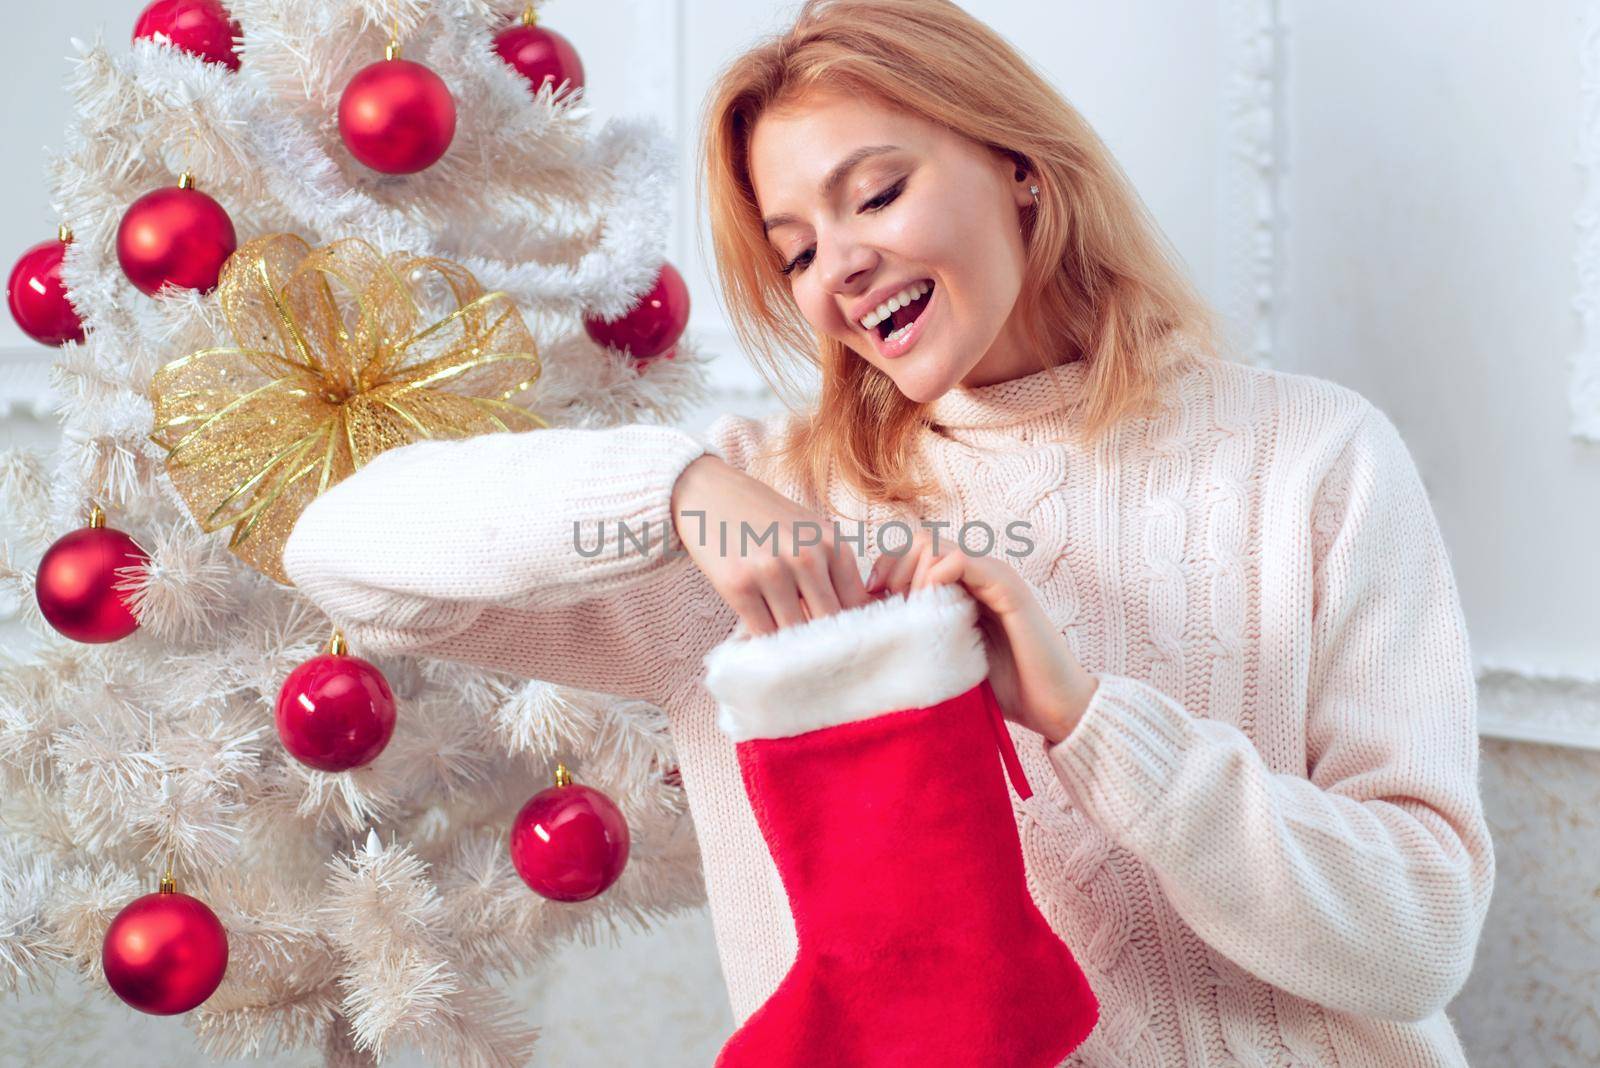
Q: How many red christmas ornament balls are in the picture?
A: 10